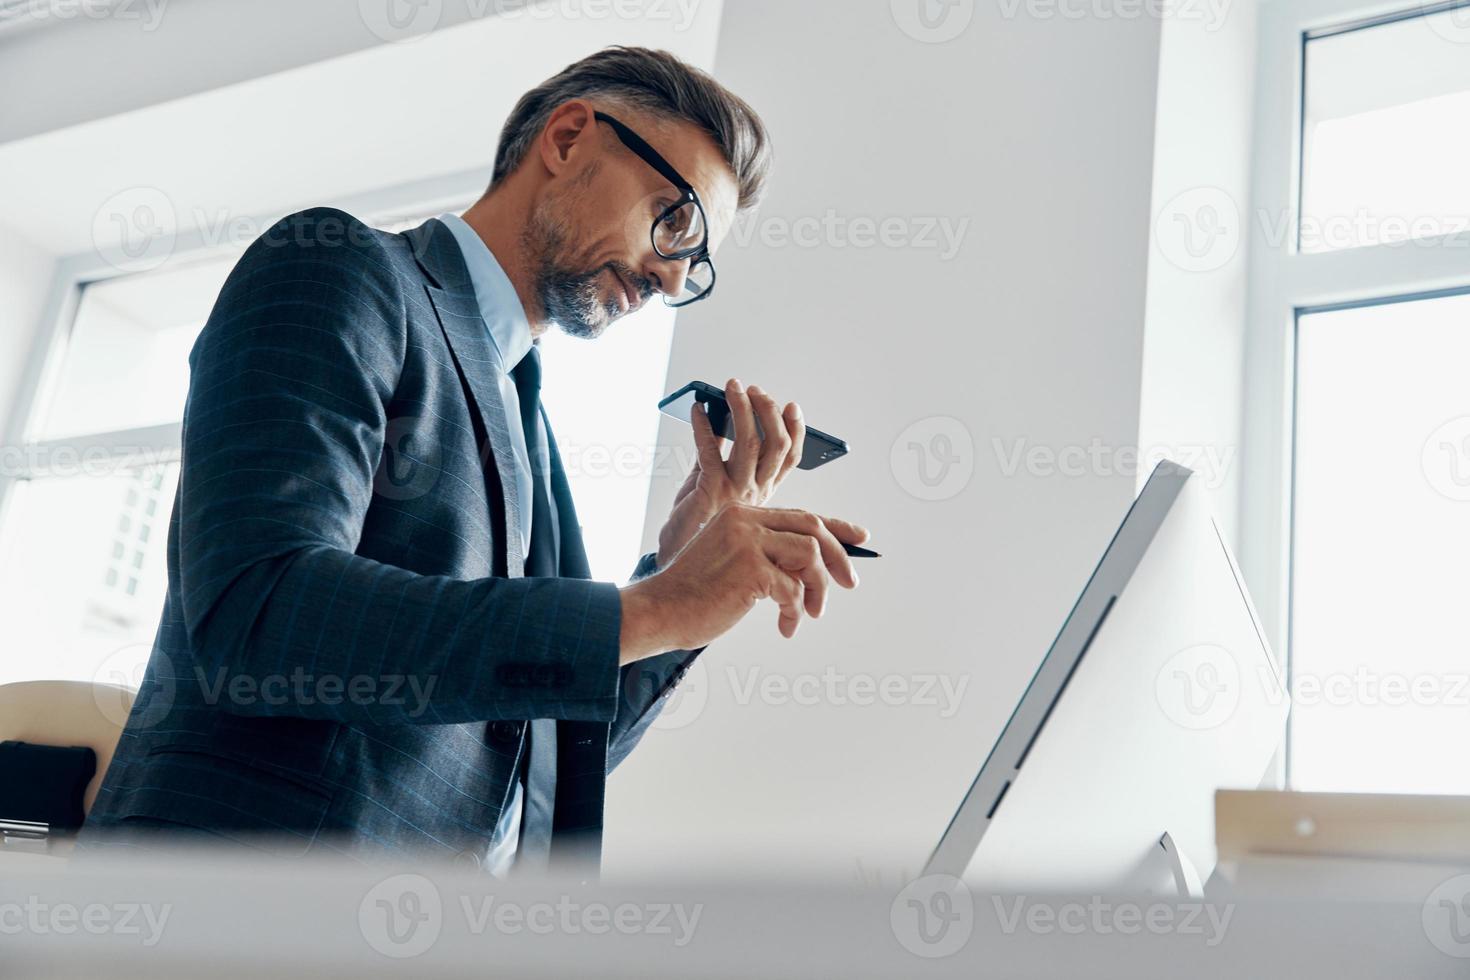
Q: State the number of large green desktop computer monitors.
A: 0